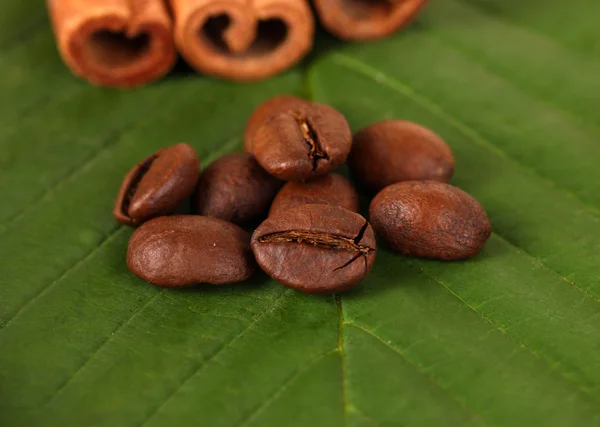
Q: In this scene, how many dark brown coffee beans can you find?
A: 9